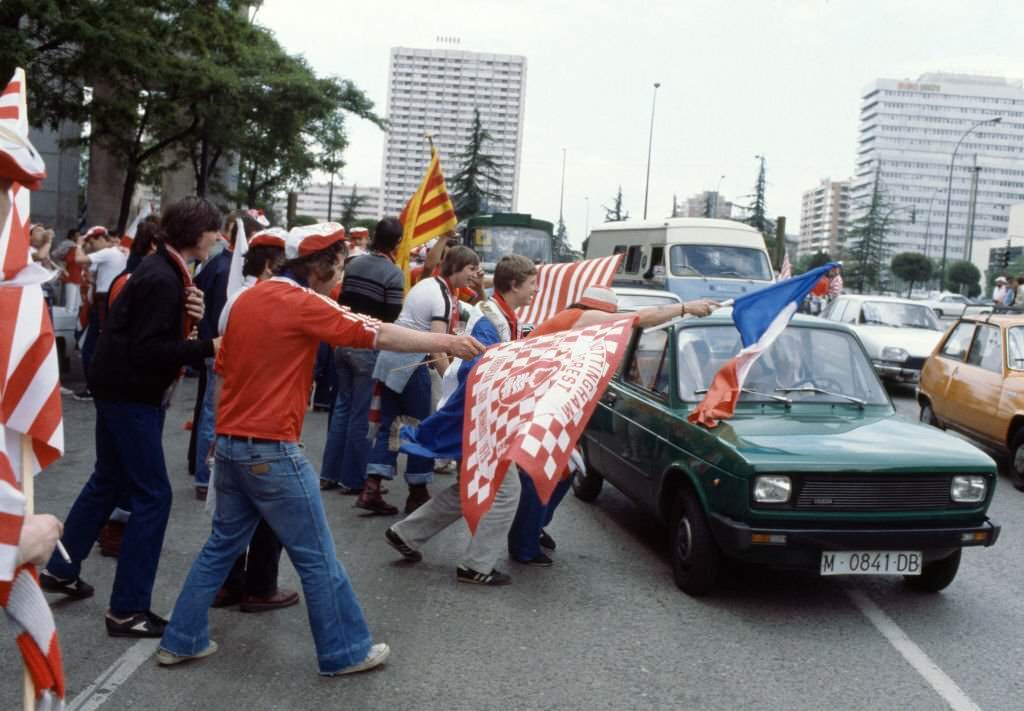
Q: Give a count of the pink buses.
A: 0